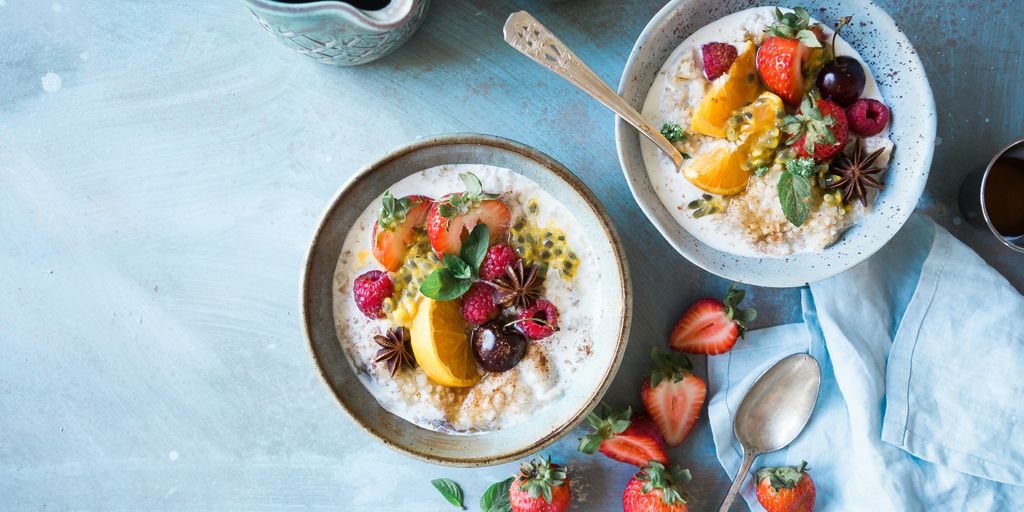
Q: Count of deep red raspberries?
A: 6